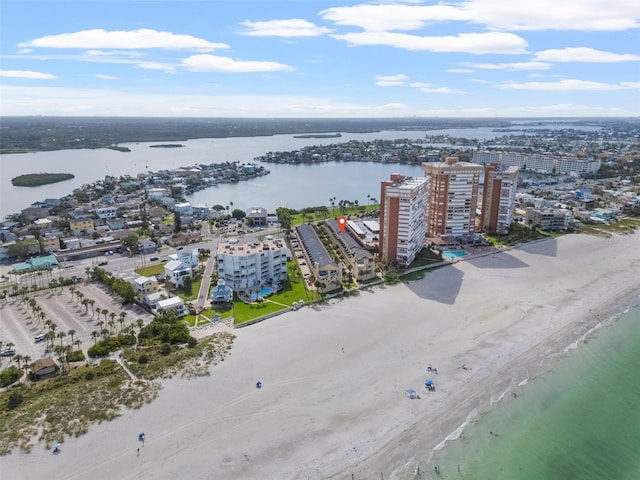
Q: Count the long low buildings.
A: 2